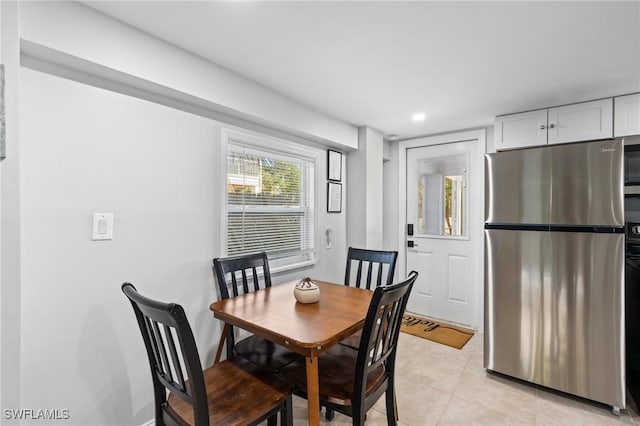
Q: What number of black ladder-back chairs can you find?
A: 4